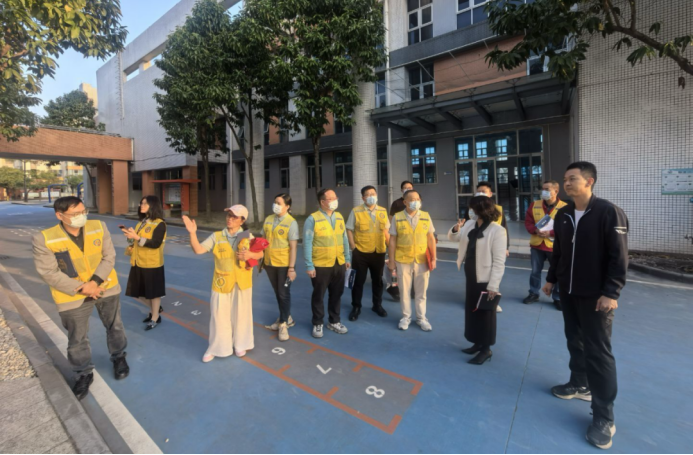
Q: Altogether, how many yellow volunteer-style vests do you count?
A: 9